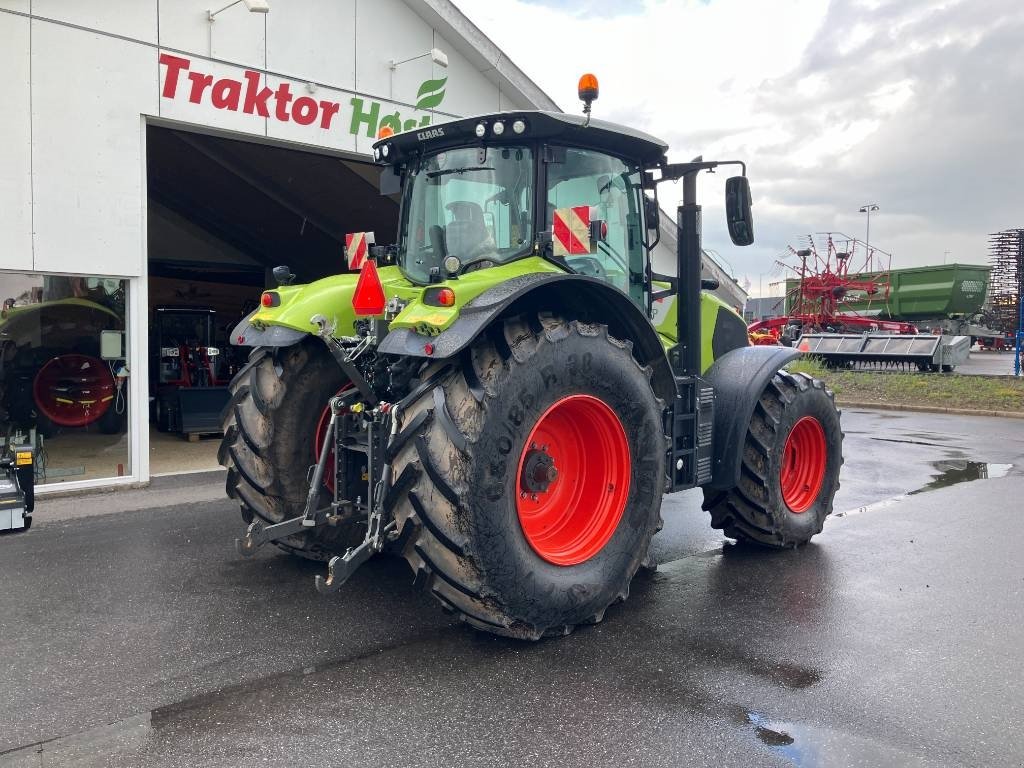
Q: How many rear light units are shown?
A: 2